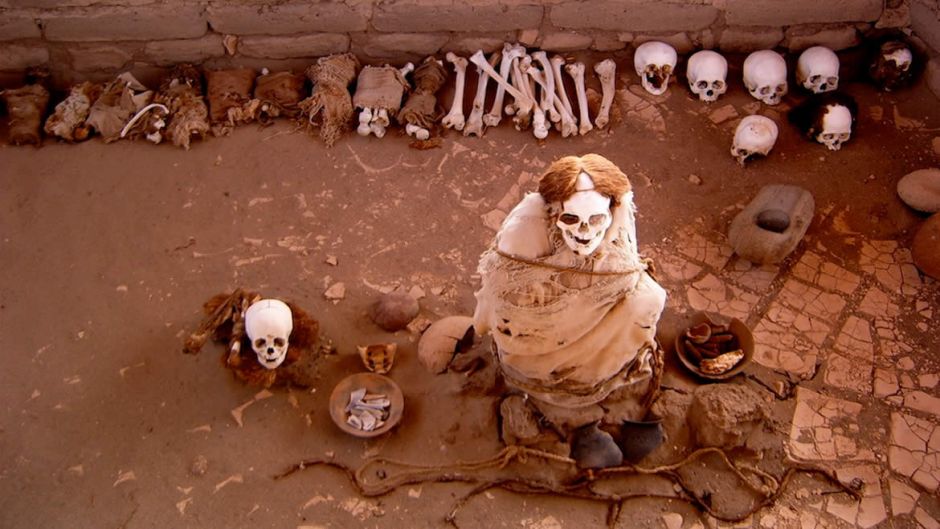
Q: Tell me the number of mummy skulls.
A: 9